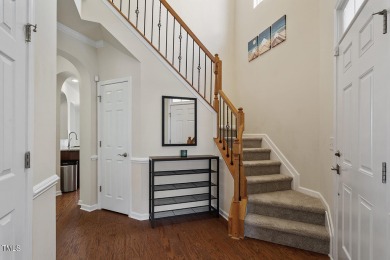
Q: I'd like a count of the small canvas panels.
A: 3